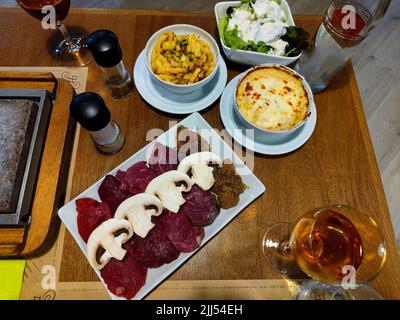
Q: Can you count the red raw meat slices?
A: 8